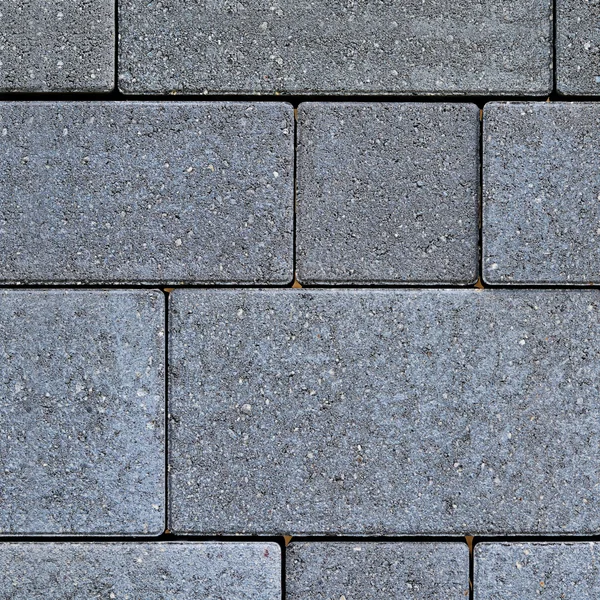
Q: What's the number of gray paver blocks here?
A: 11